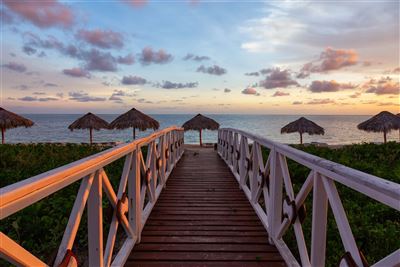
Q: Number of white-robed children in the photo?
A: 0